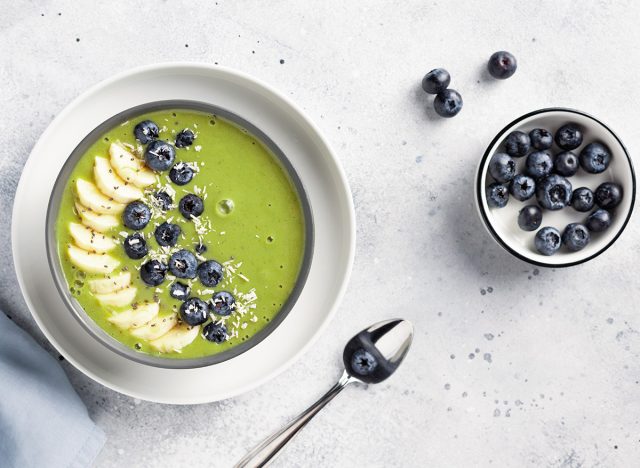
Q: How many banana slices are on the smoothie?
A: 11